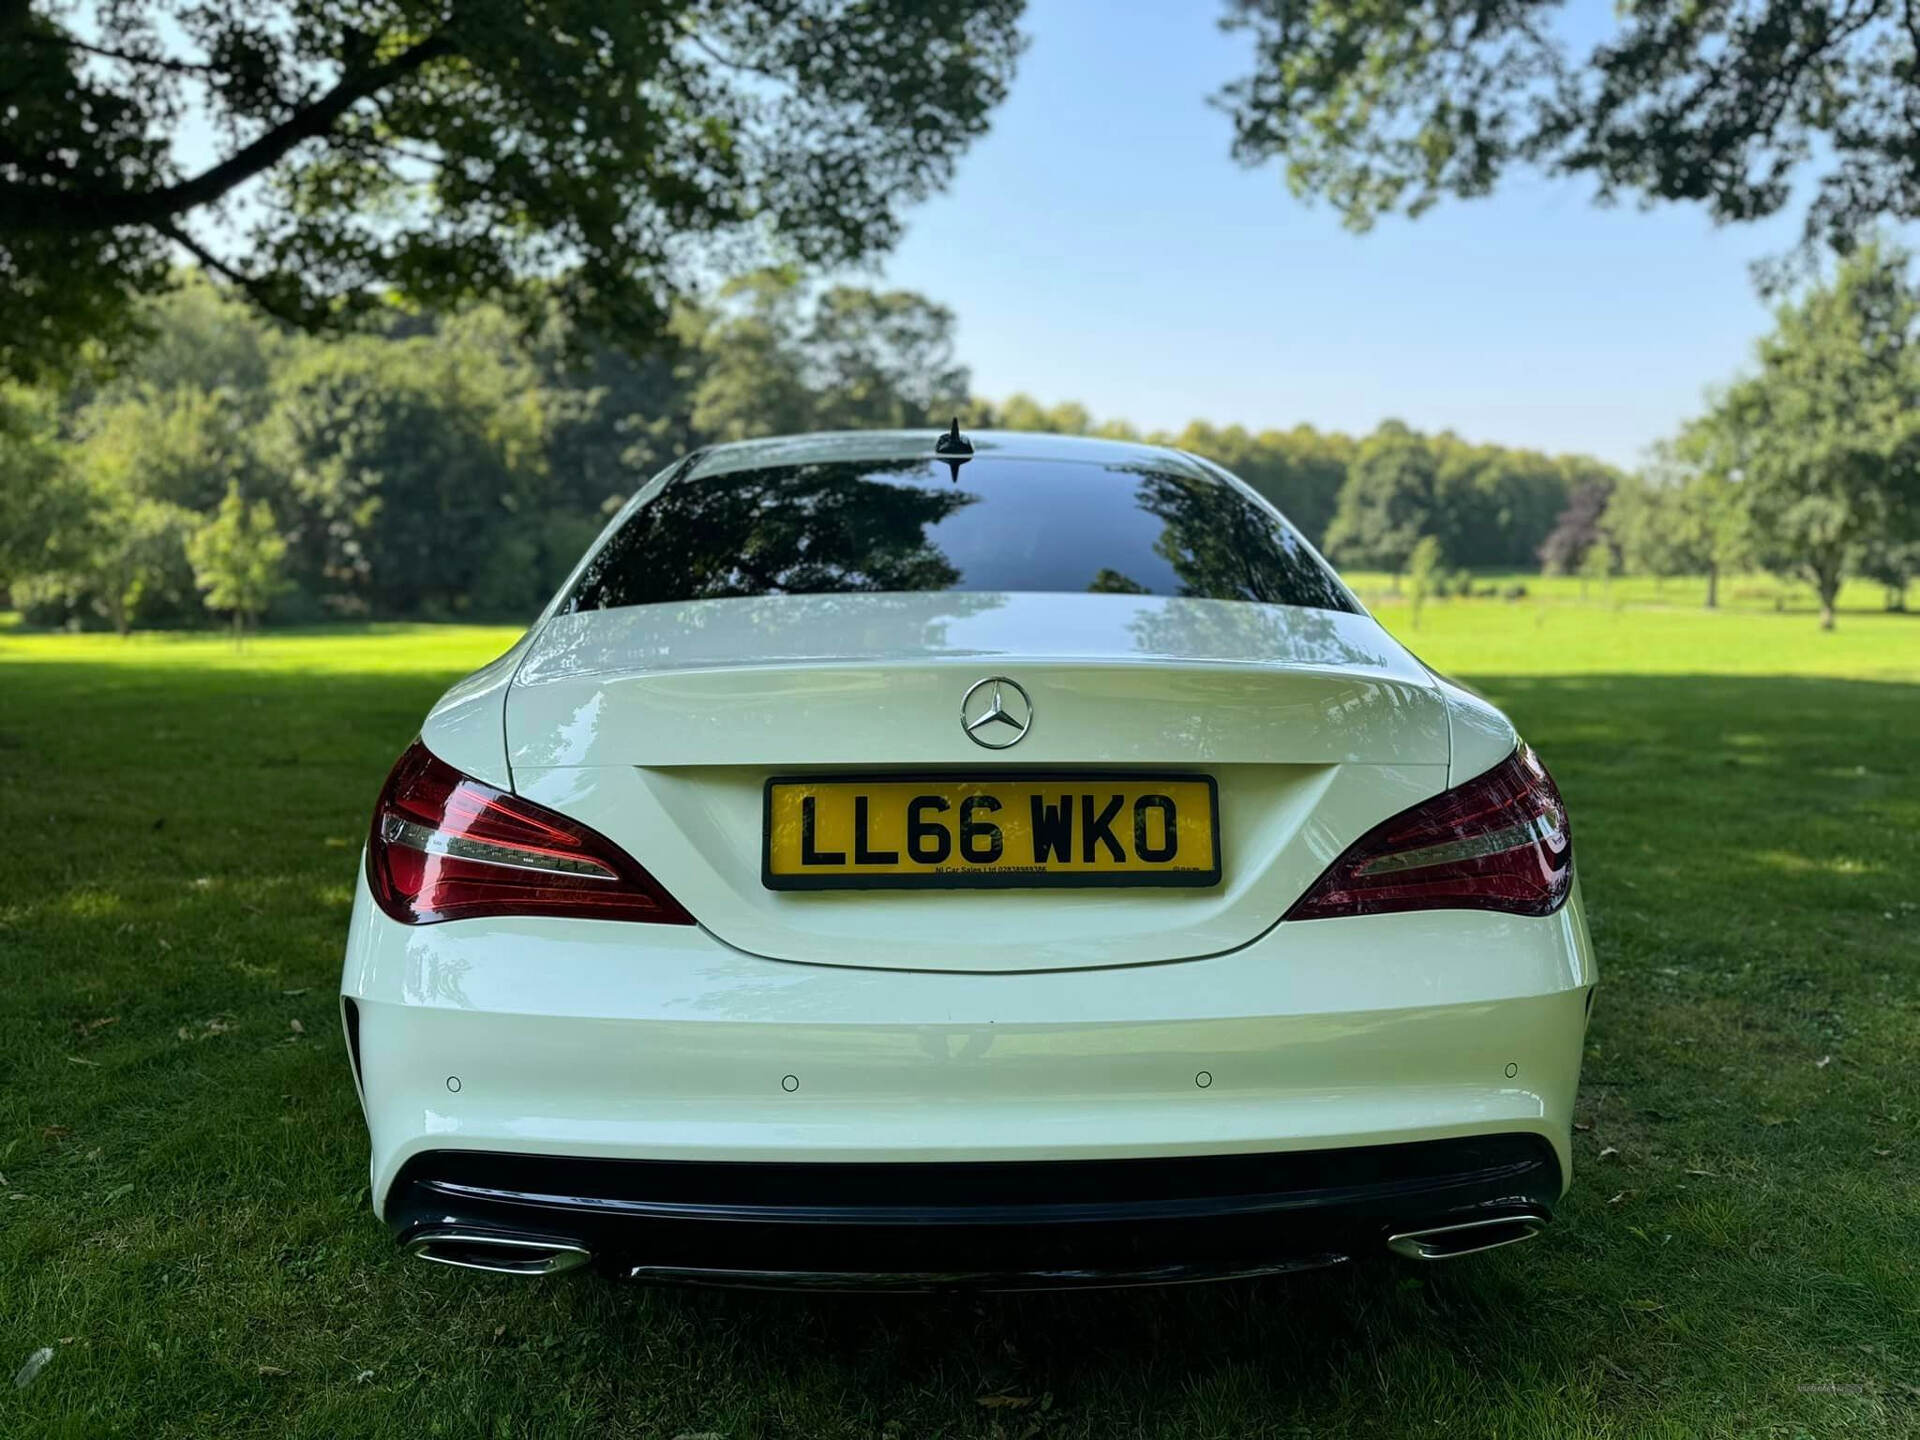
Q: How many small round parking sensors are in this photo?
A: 4